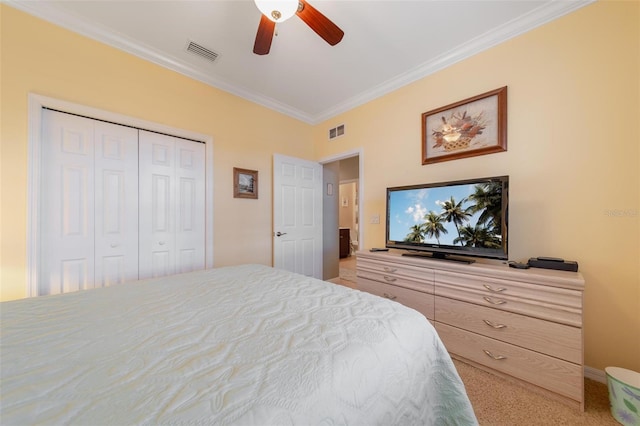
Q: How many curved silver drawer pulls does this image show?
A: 7